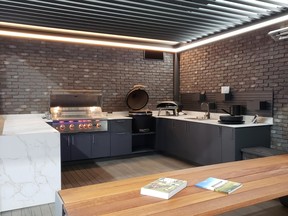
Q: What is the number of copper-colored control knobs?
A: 6